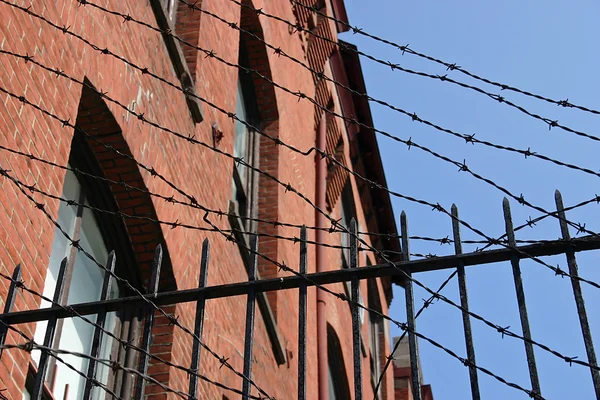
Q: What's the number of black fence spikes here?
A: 12